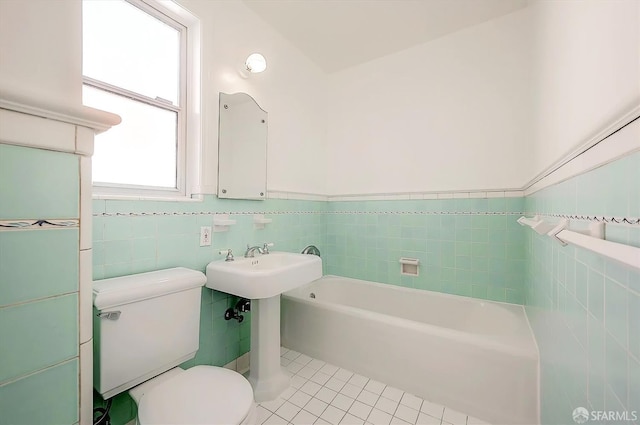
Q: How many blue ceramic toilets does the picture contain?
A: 0